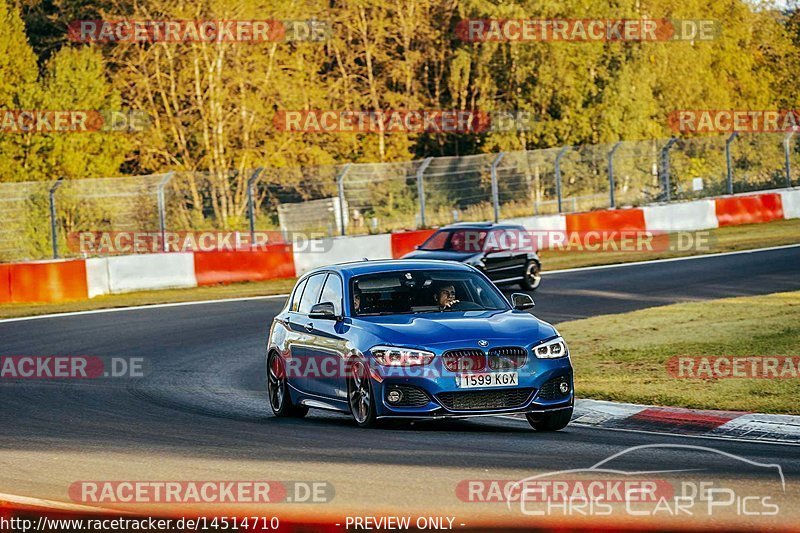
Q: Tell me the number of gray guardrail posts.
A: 11